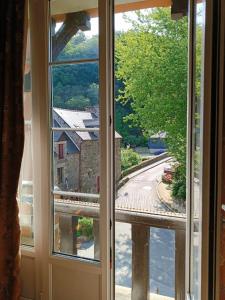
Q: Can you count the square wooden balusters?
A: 4